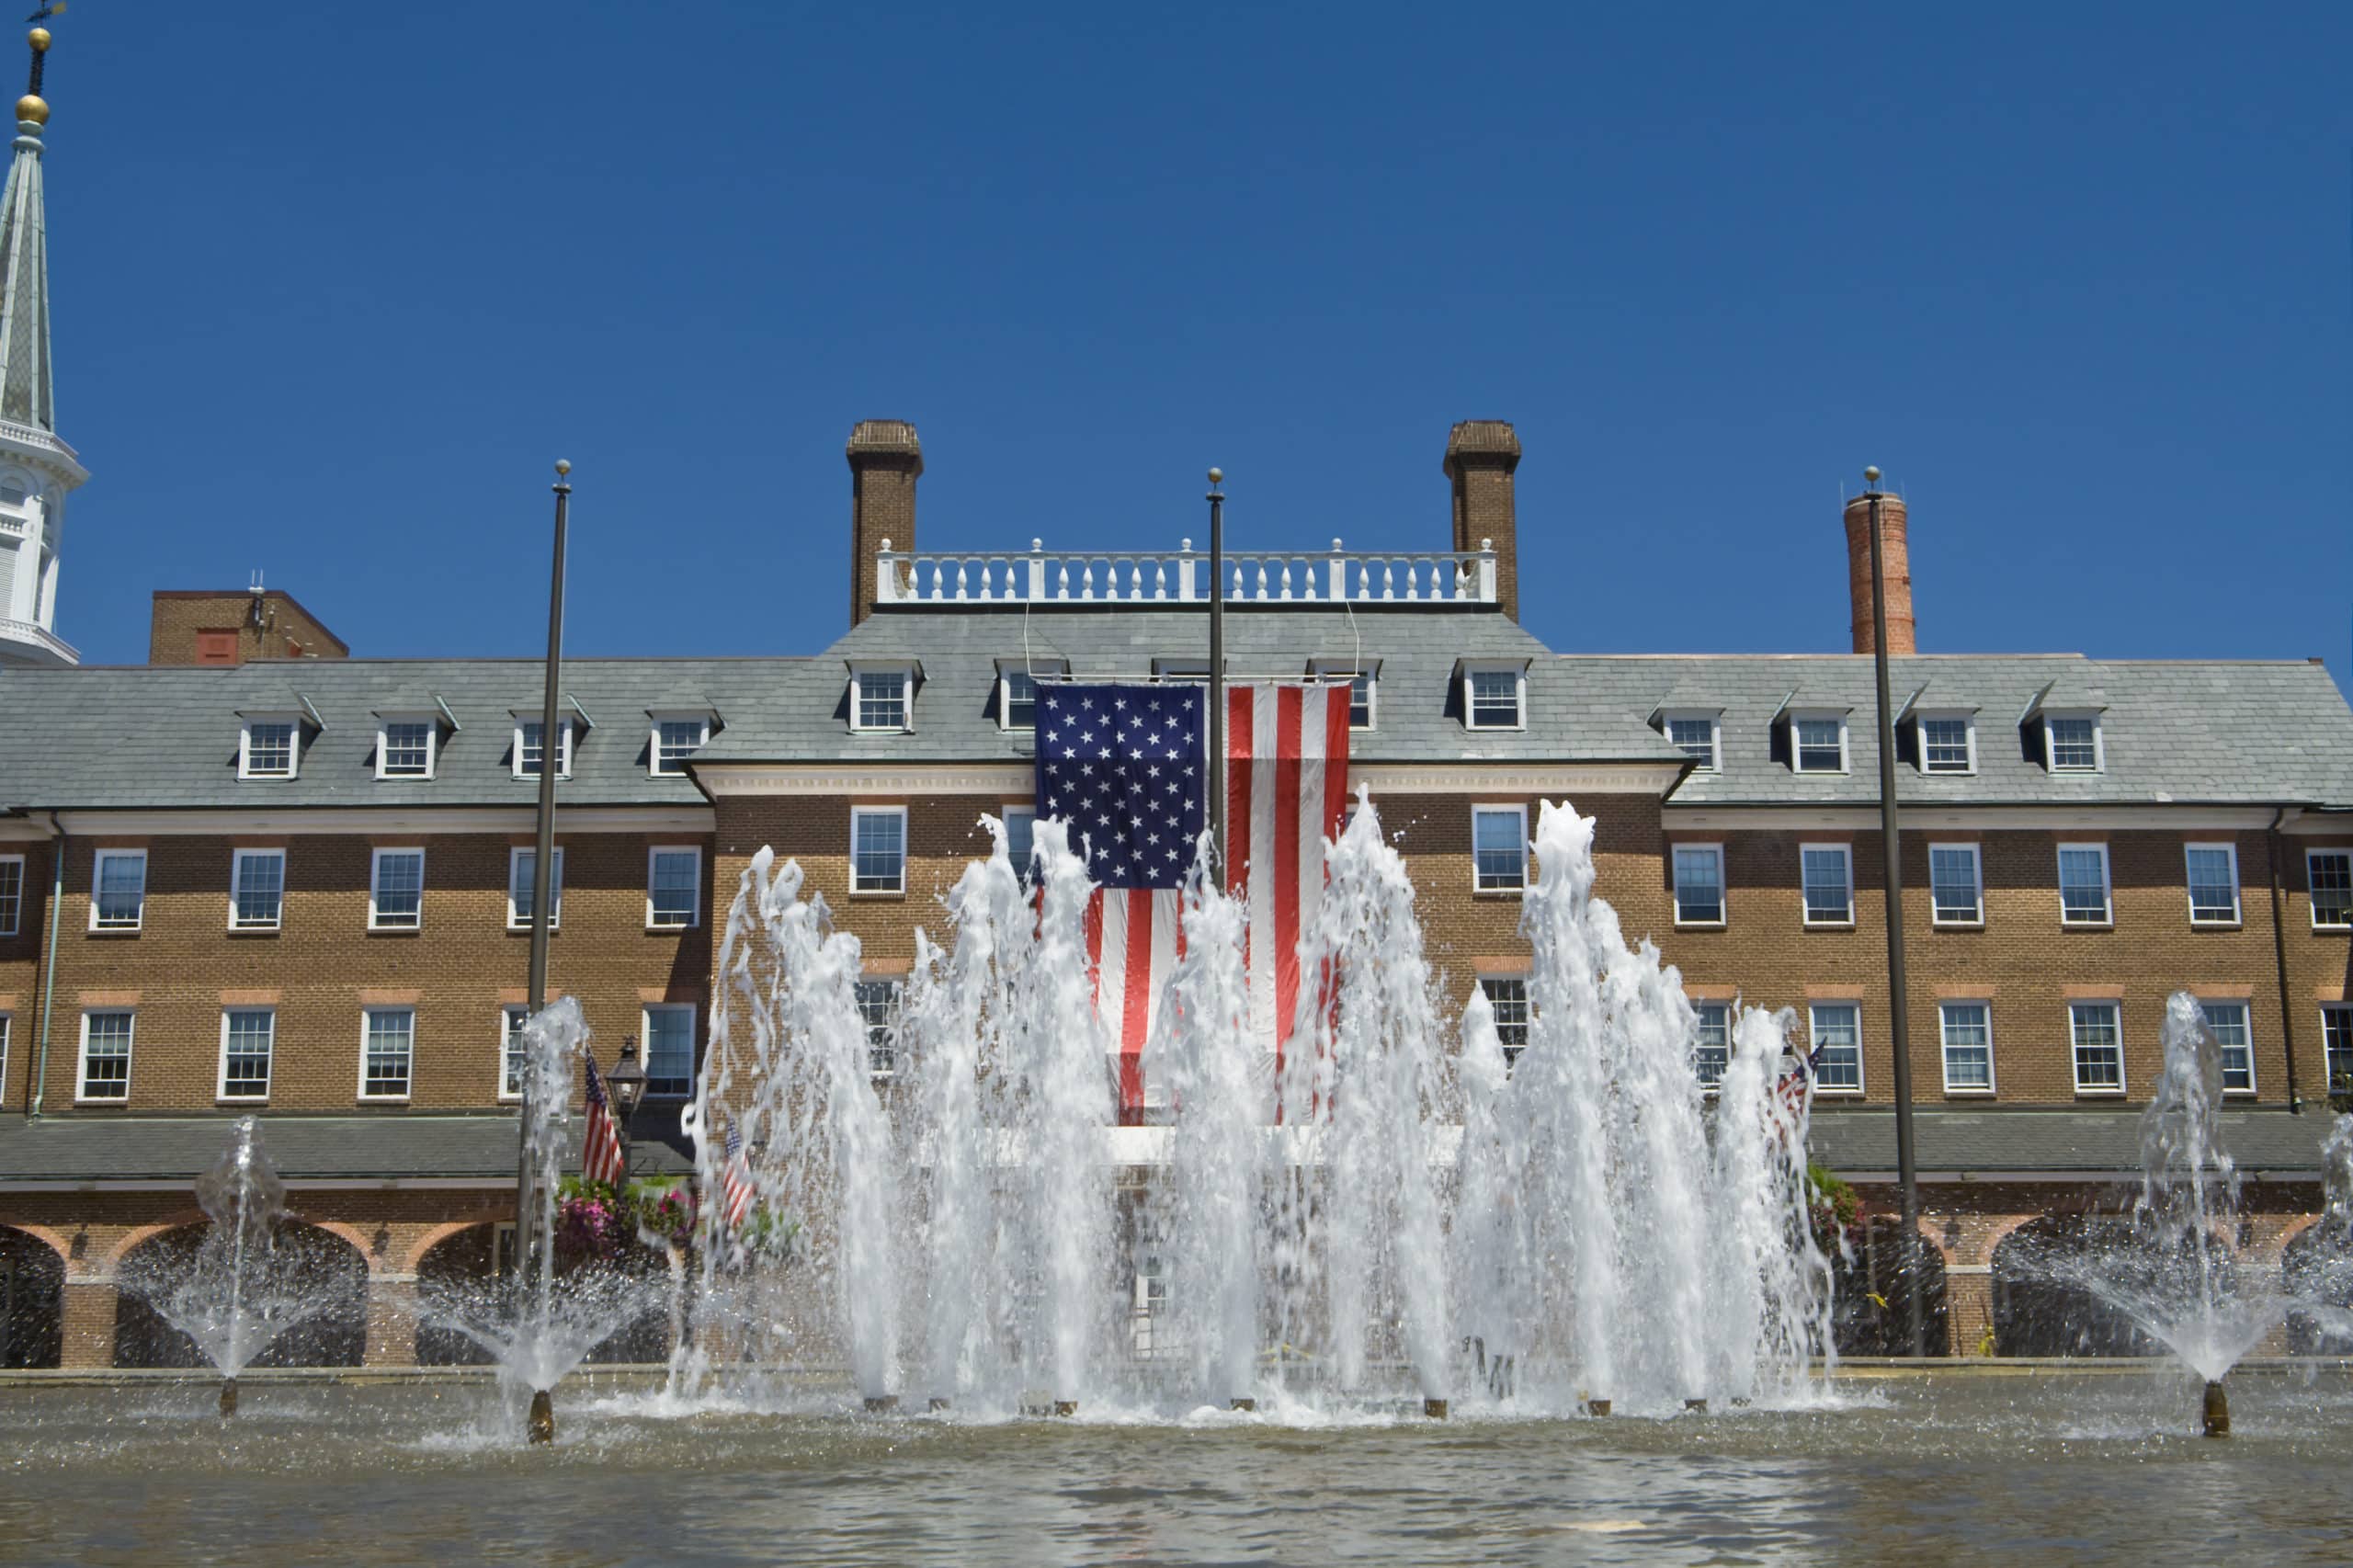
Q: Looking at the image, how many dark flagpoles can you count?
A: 3